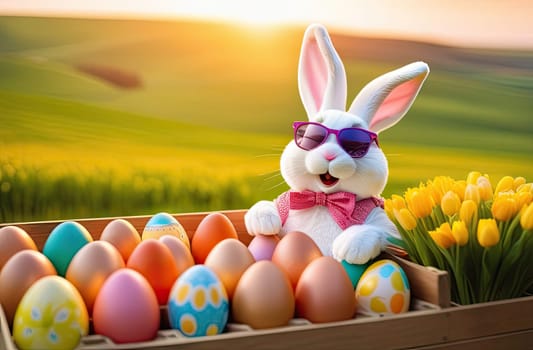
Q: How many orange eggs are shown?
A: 2